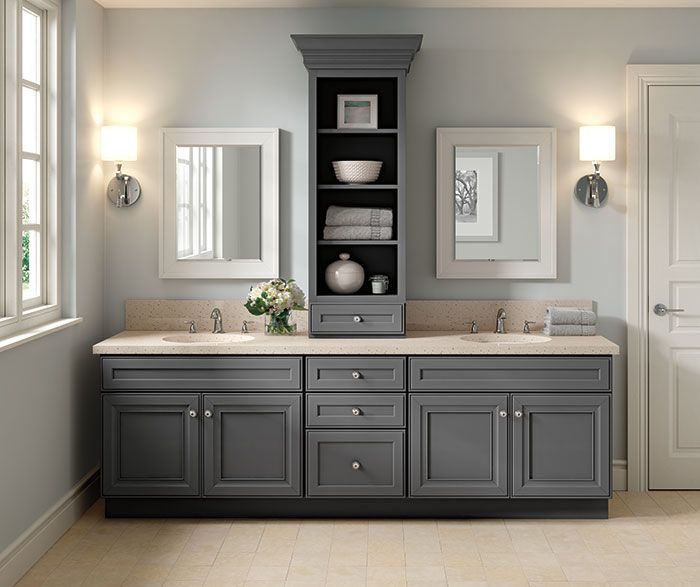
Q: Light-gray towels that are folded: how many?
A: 4